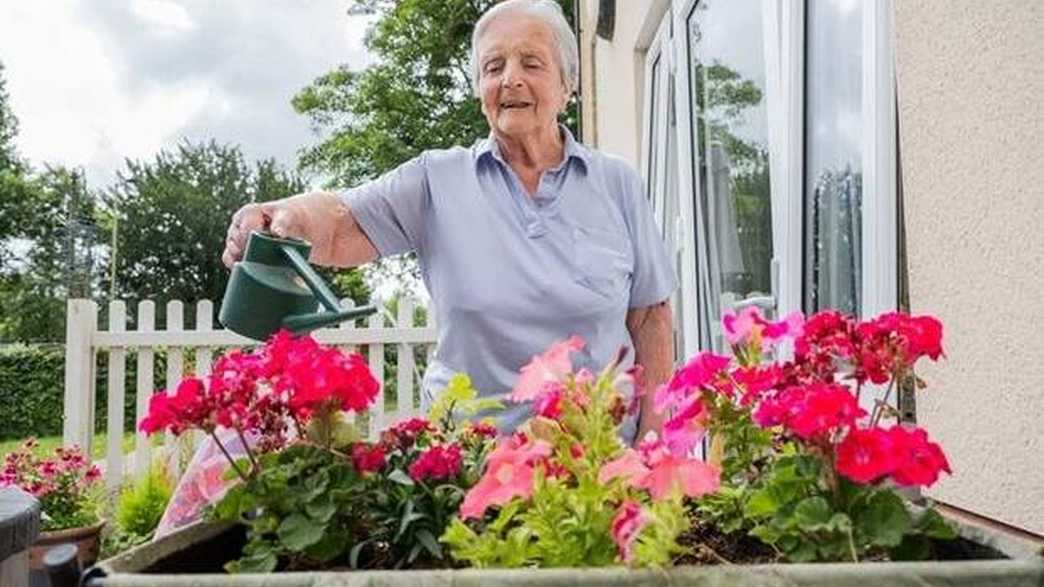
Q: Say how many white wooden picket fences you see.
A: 1